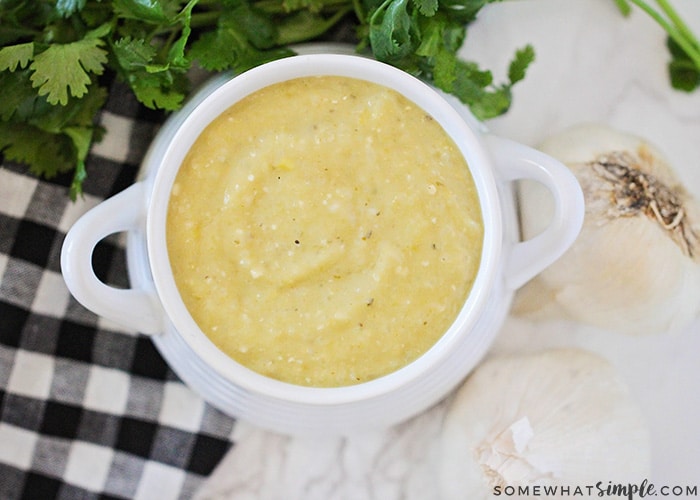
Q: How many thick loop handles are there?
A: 2